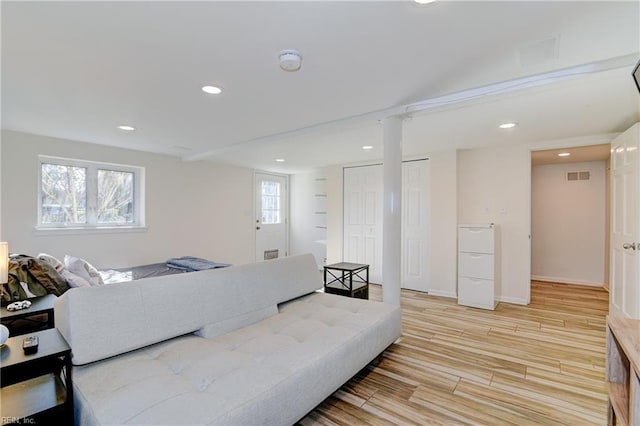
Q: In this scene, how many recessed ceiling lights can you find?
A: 7